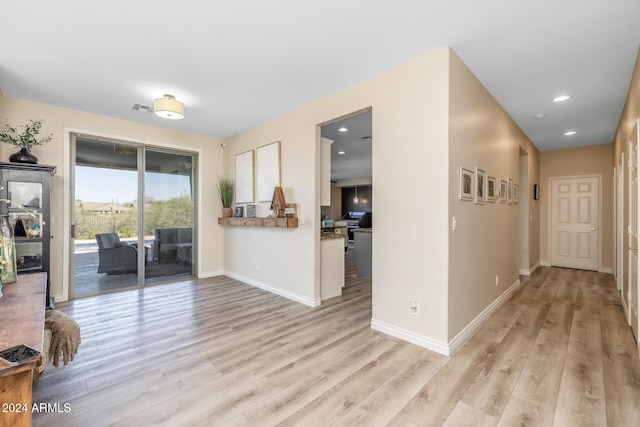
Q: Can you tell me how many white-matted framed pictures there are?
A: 6